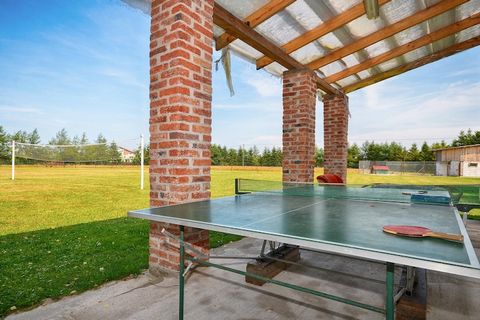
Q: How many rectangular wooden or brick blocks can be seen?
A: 2